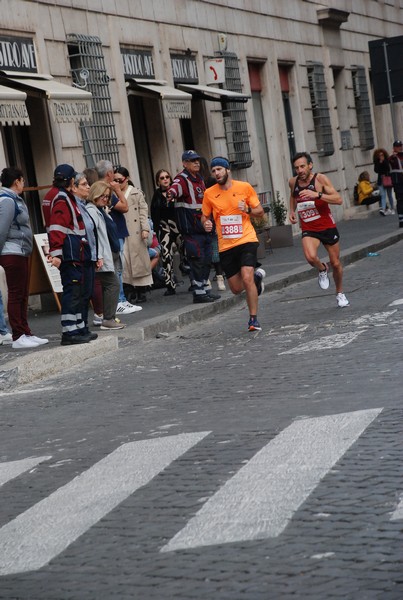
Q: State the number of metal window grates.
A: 4